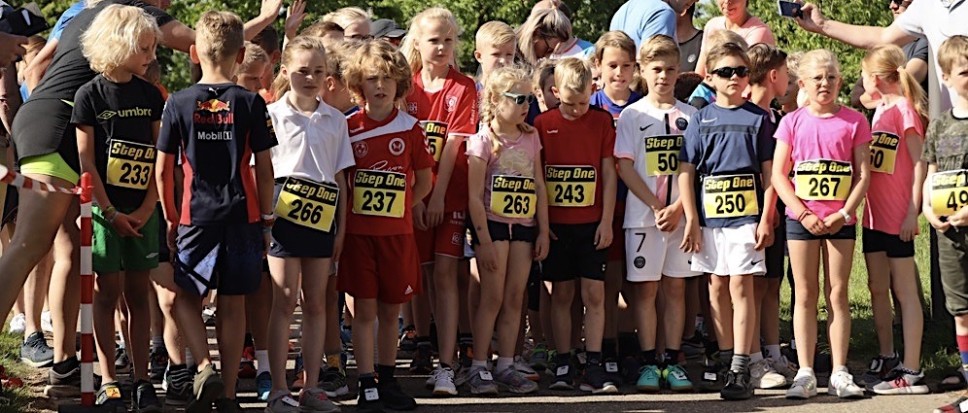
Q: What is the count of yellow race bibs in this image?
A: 11